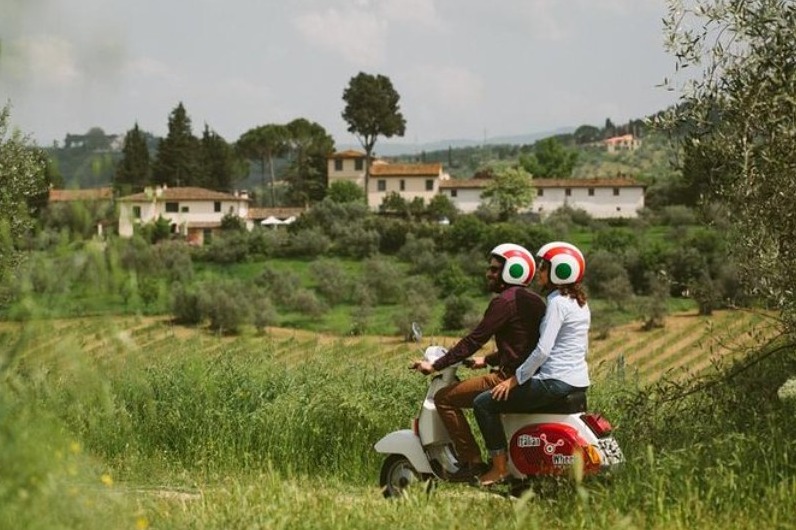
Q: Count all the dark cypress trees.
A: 3